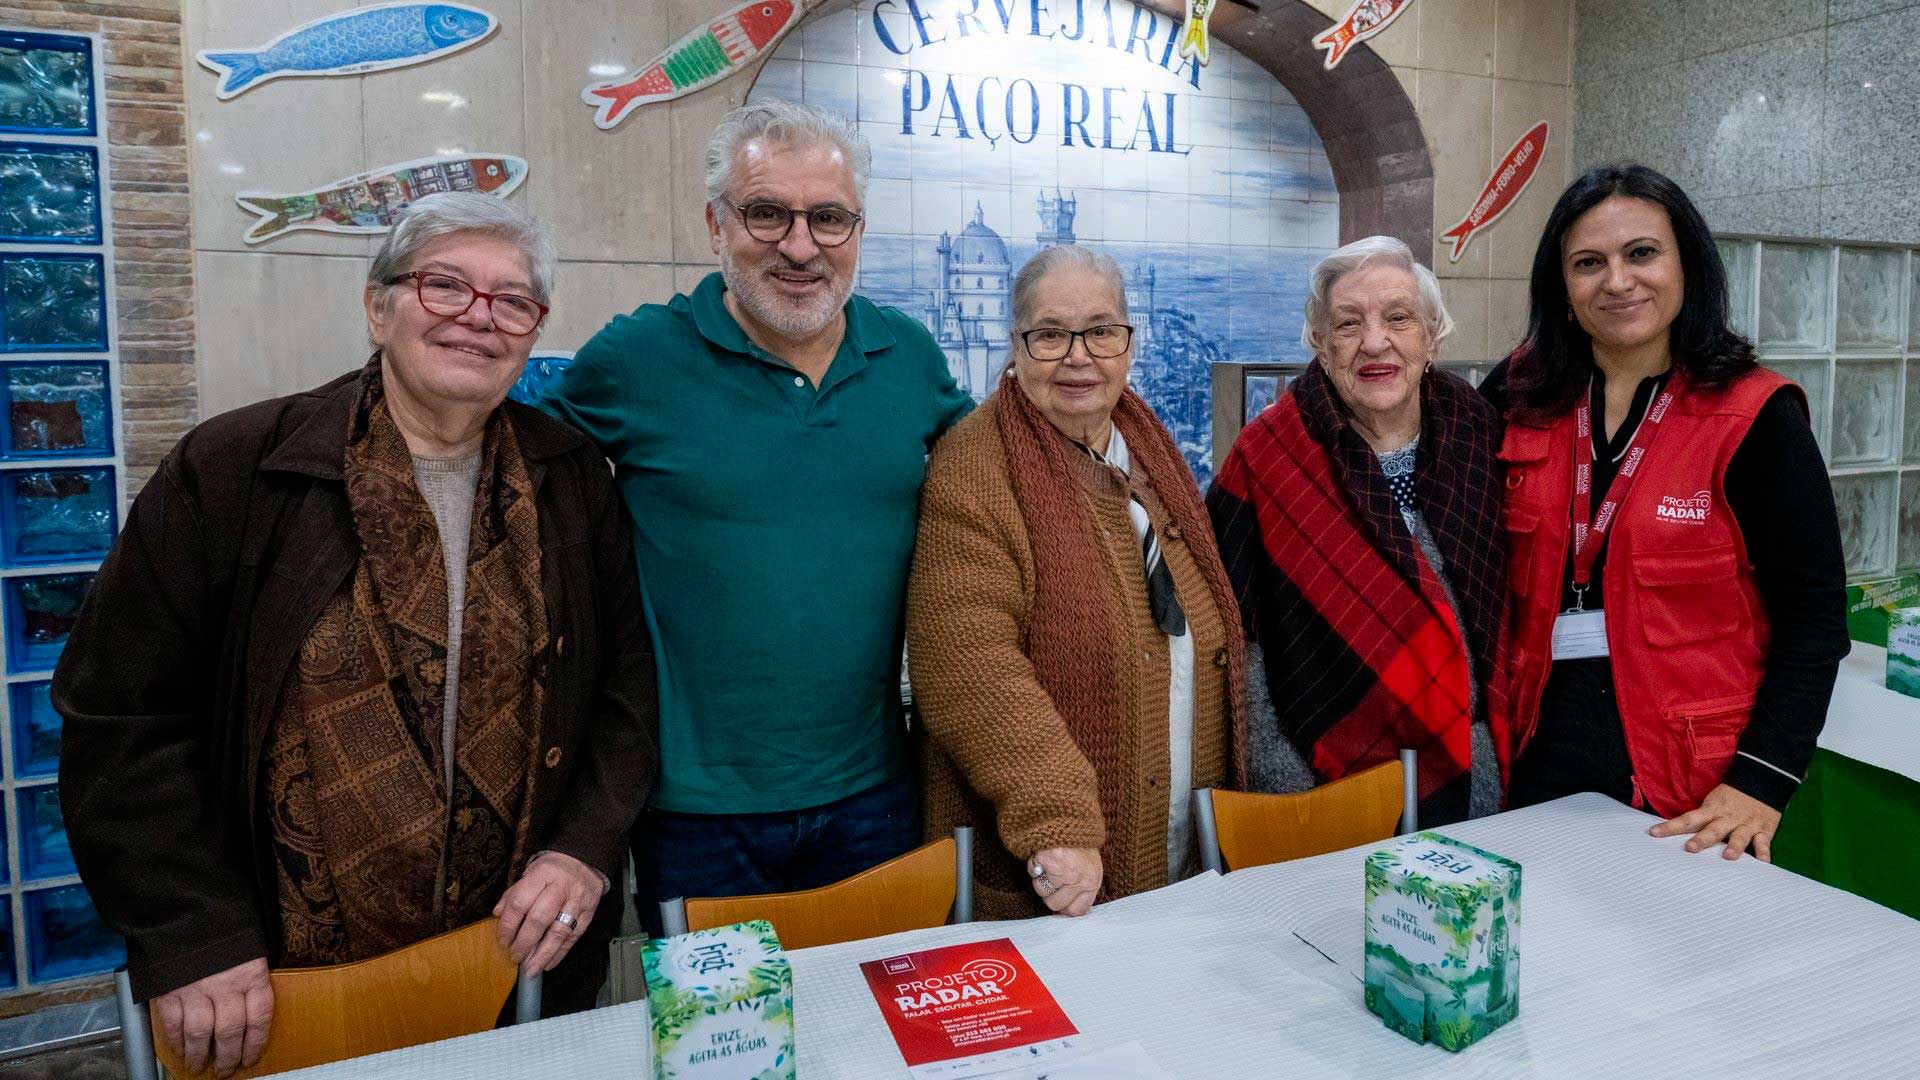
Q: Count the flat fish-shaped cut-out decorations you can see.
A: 6